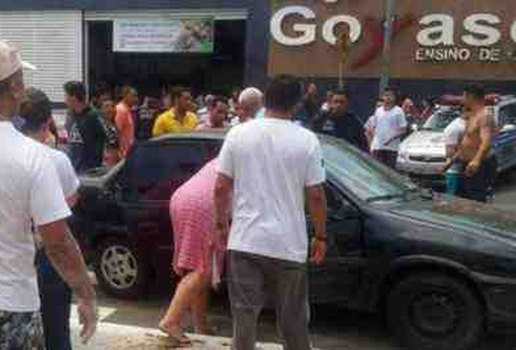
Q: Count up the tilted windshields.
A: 2